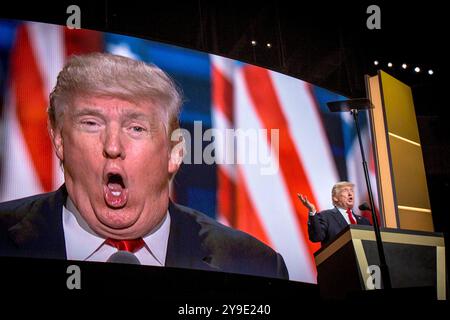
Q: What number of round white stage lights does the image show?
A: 7